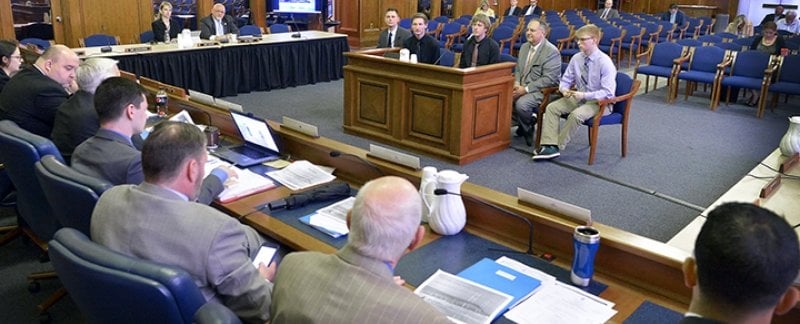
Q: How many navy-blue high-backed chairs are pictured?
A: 3